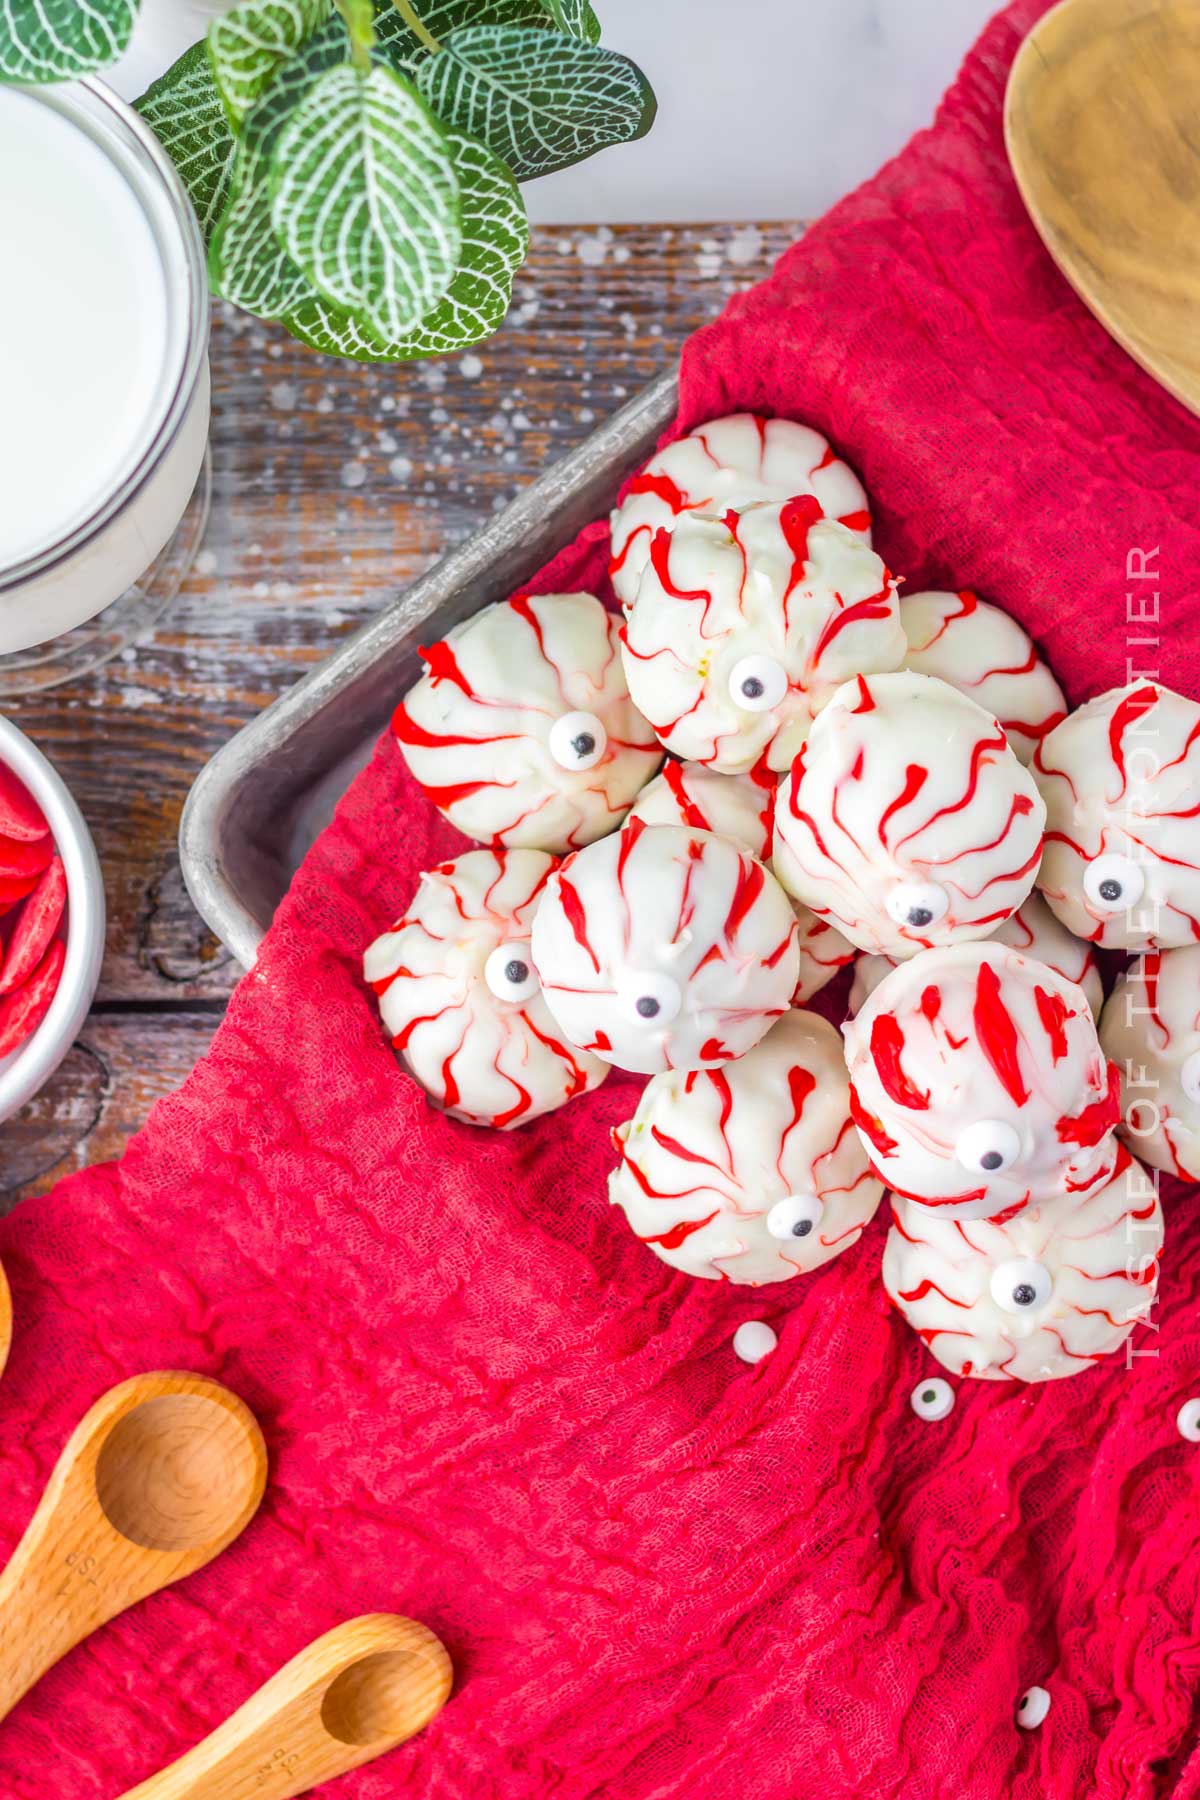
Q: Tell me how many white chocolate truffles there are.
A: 14